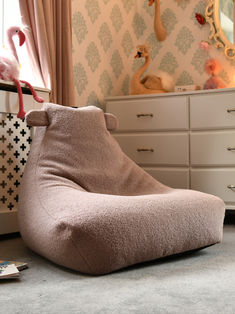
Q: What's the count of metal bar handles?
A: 5